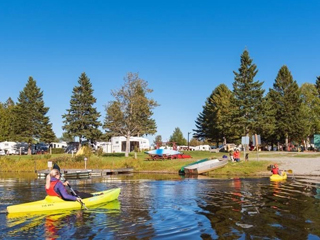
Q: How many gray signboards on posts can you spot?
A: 2